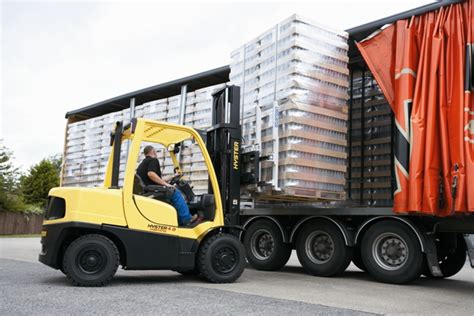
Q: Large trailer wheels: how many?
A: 3